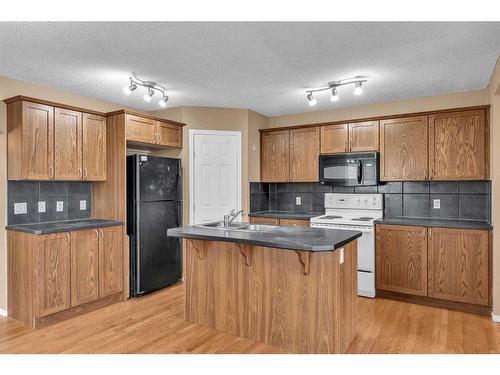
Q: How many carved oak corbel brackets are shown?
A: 3